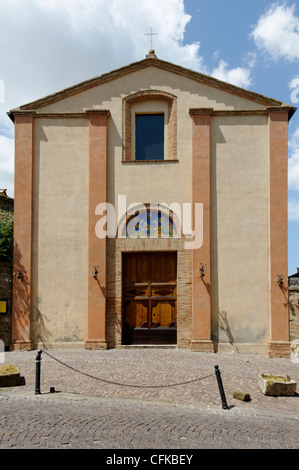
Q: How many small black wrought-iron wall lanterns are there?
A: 4